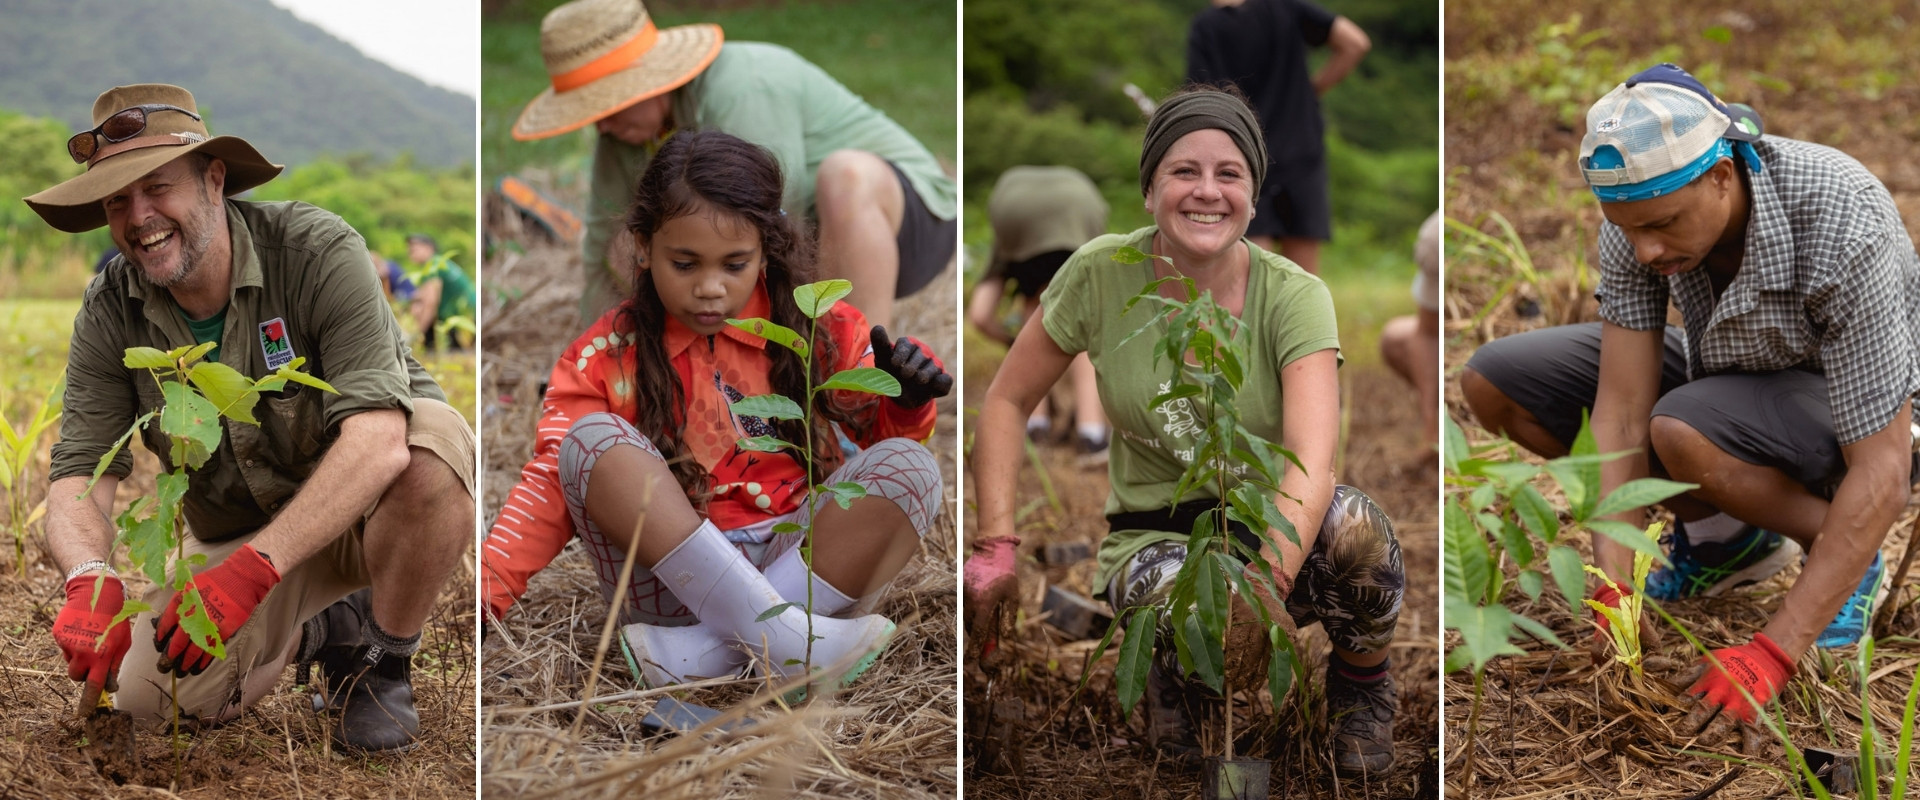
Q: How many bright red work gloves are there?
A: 4